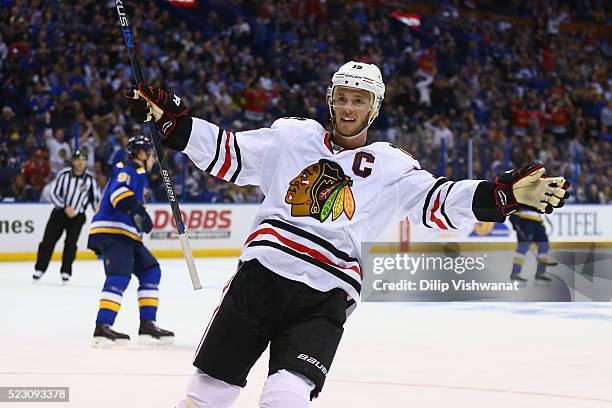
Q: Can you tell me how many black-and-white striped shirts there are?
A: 1